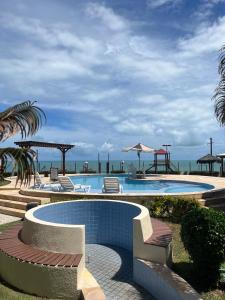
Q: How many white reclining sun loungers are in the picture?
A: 3